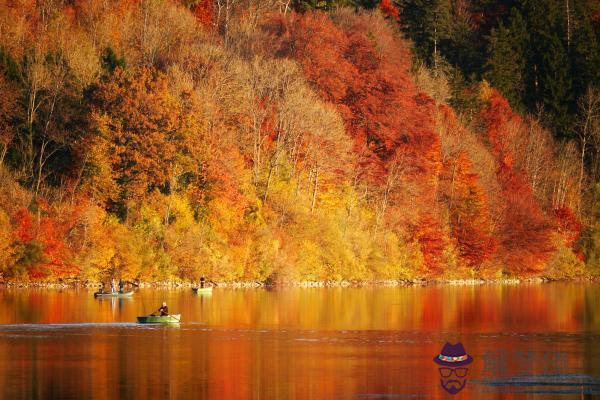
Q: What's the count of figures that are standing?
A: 3